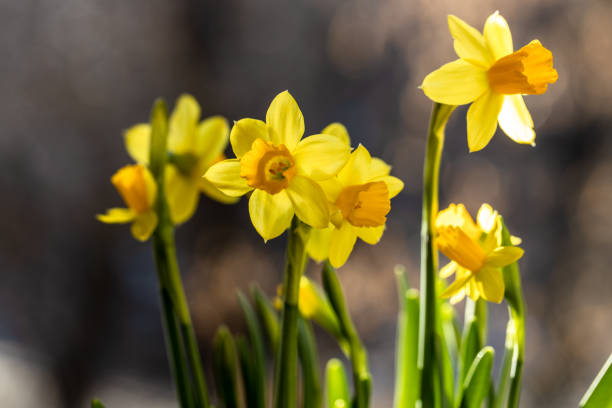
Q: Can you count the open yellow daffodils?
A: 6